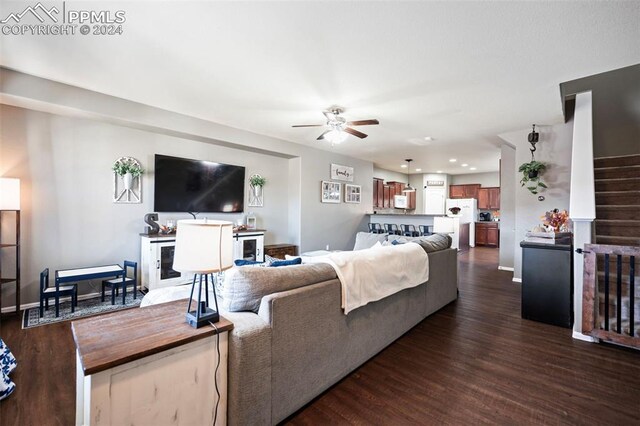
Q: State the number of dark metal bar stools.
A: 4